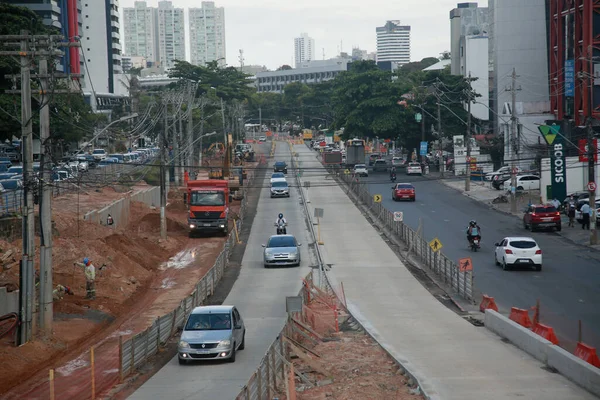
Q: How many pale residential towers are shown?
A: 3